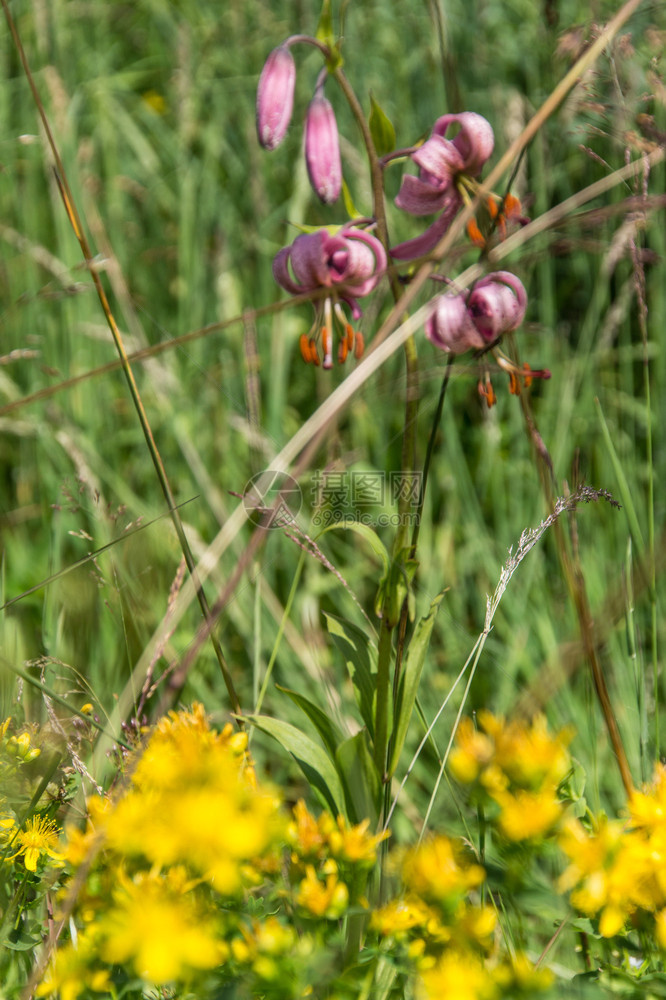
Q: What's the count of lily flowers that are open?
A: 3